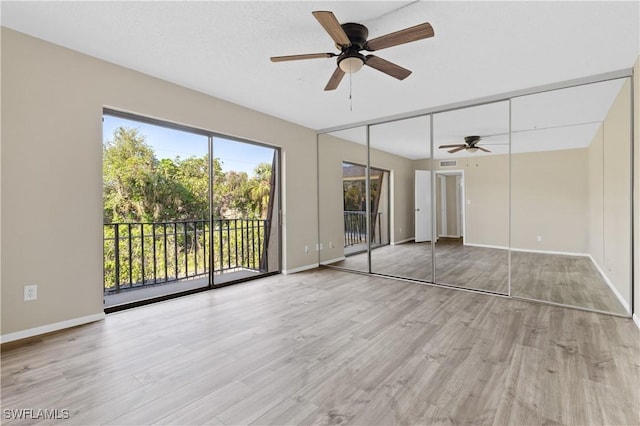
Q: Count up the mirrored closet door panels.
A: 4